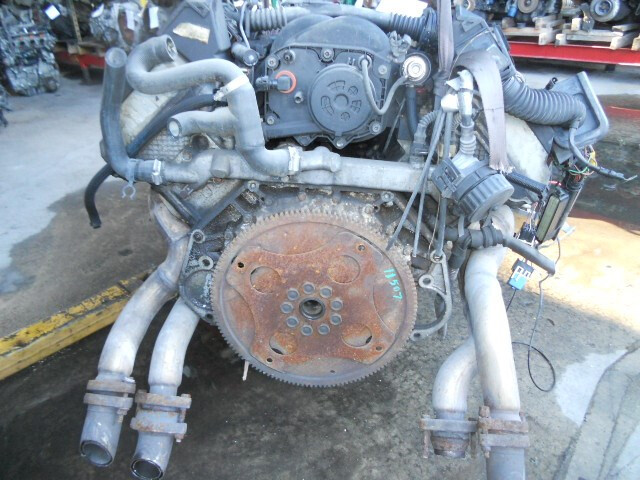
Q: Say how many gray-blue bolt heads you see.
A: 9